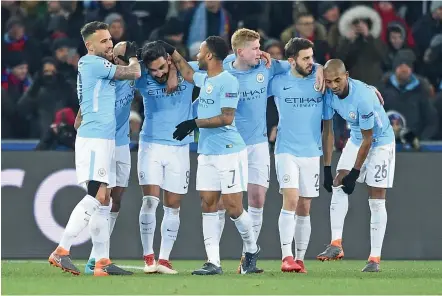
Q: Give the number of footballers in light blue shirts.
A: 7